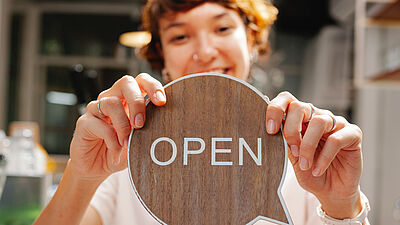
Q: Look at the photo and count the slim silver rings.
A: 3